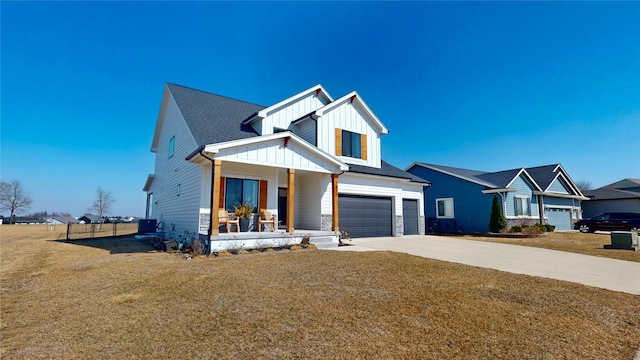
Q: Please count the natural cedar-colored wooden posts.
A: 3